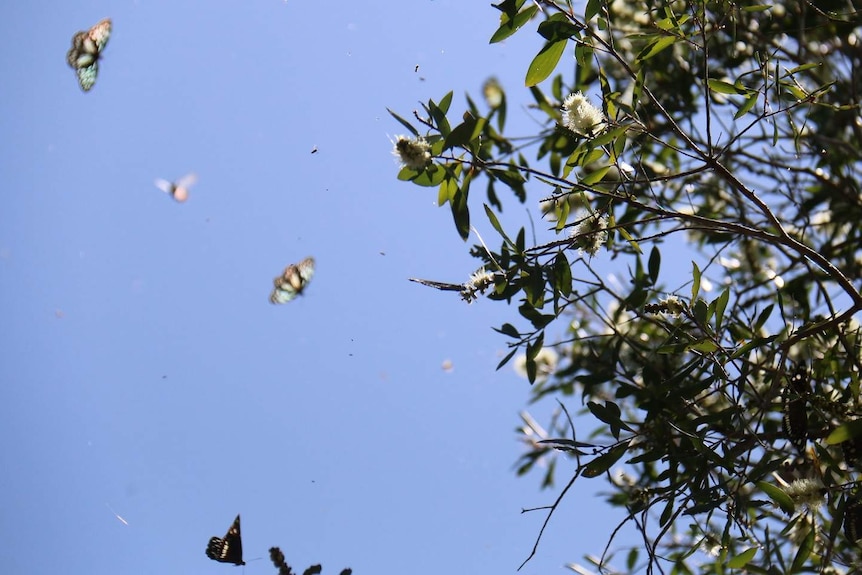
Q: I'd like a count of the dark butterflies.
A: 1